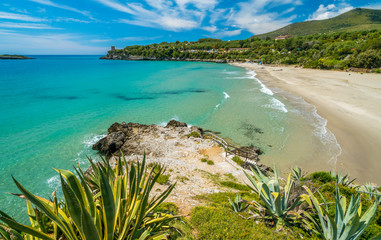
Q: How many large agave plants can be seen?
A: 3